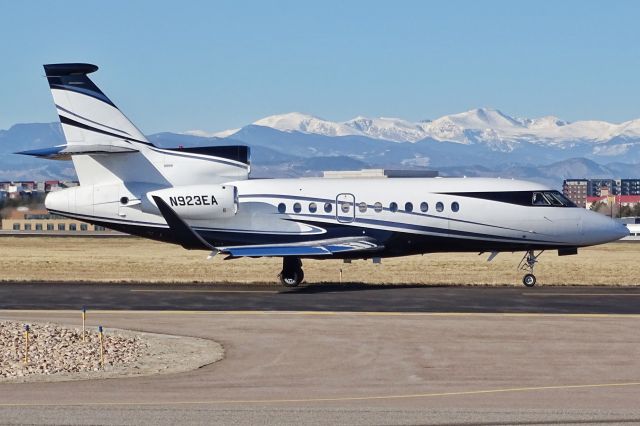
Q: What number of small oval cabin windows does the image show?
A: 12